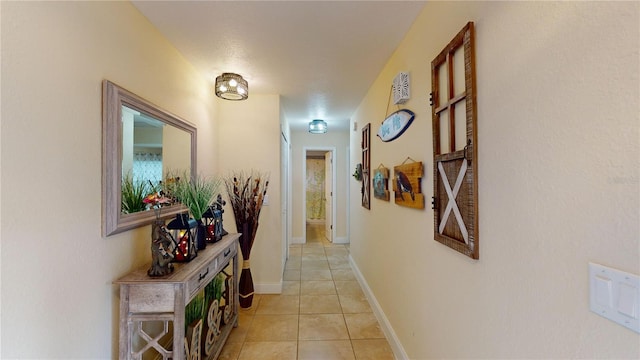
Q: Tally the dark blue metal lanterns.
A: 2